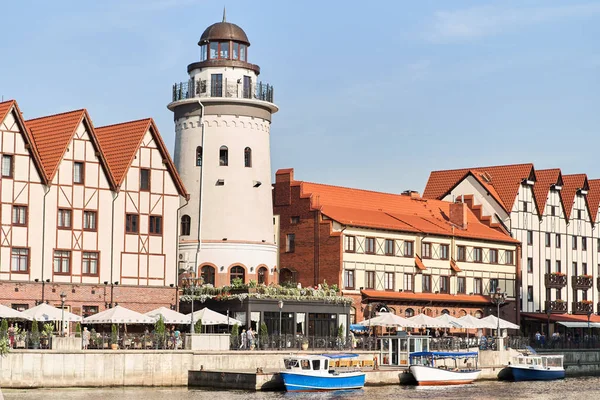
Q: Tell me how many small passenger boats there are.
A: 3